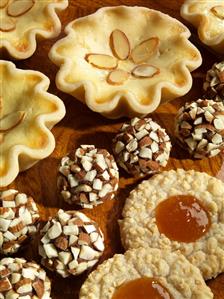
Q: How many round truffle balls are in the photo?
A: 7